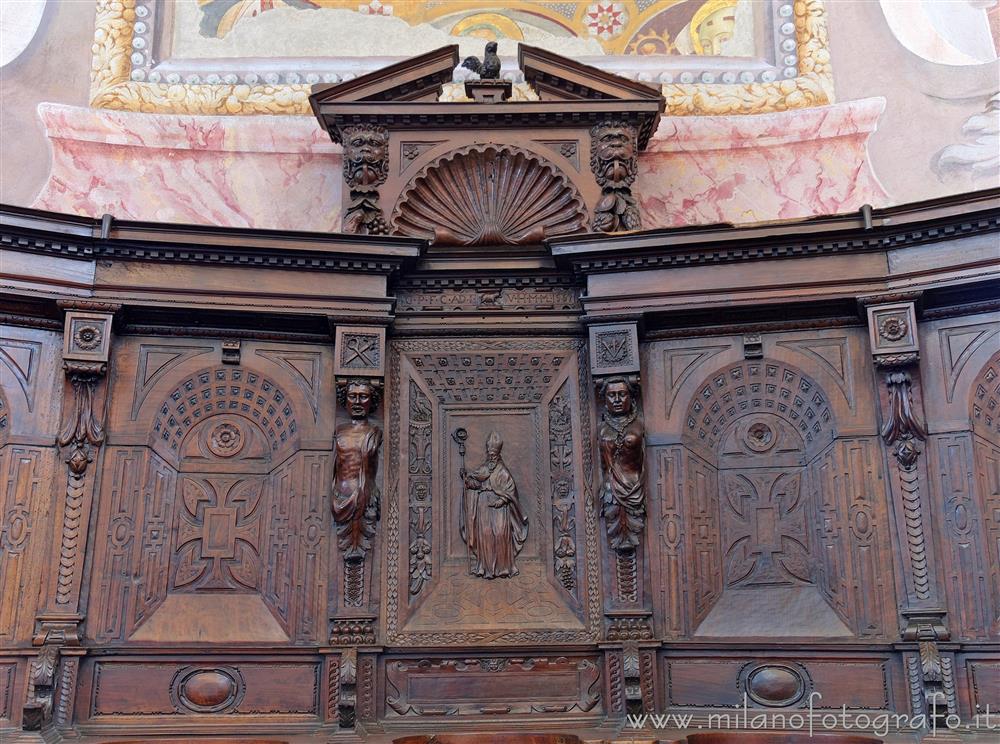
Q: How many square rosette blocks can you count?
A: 2